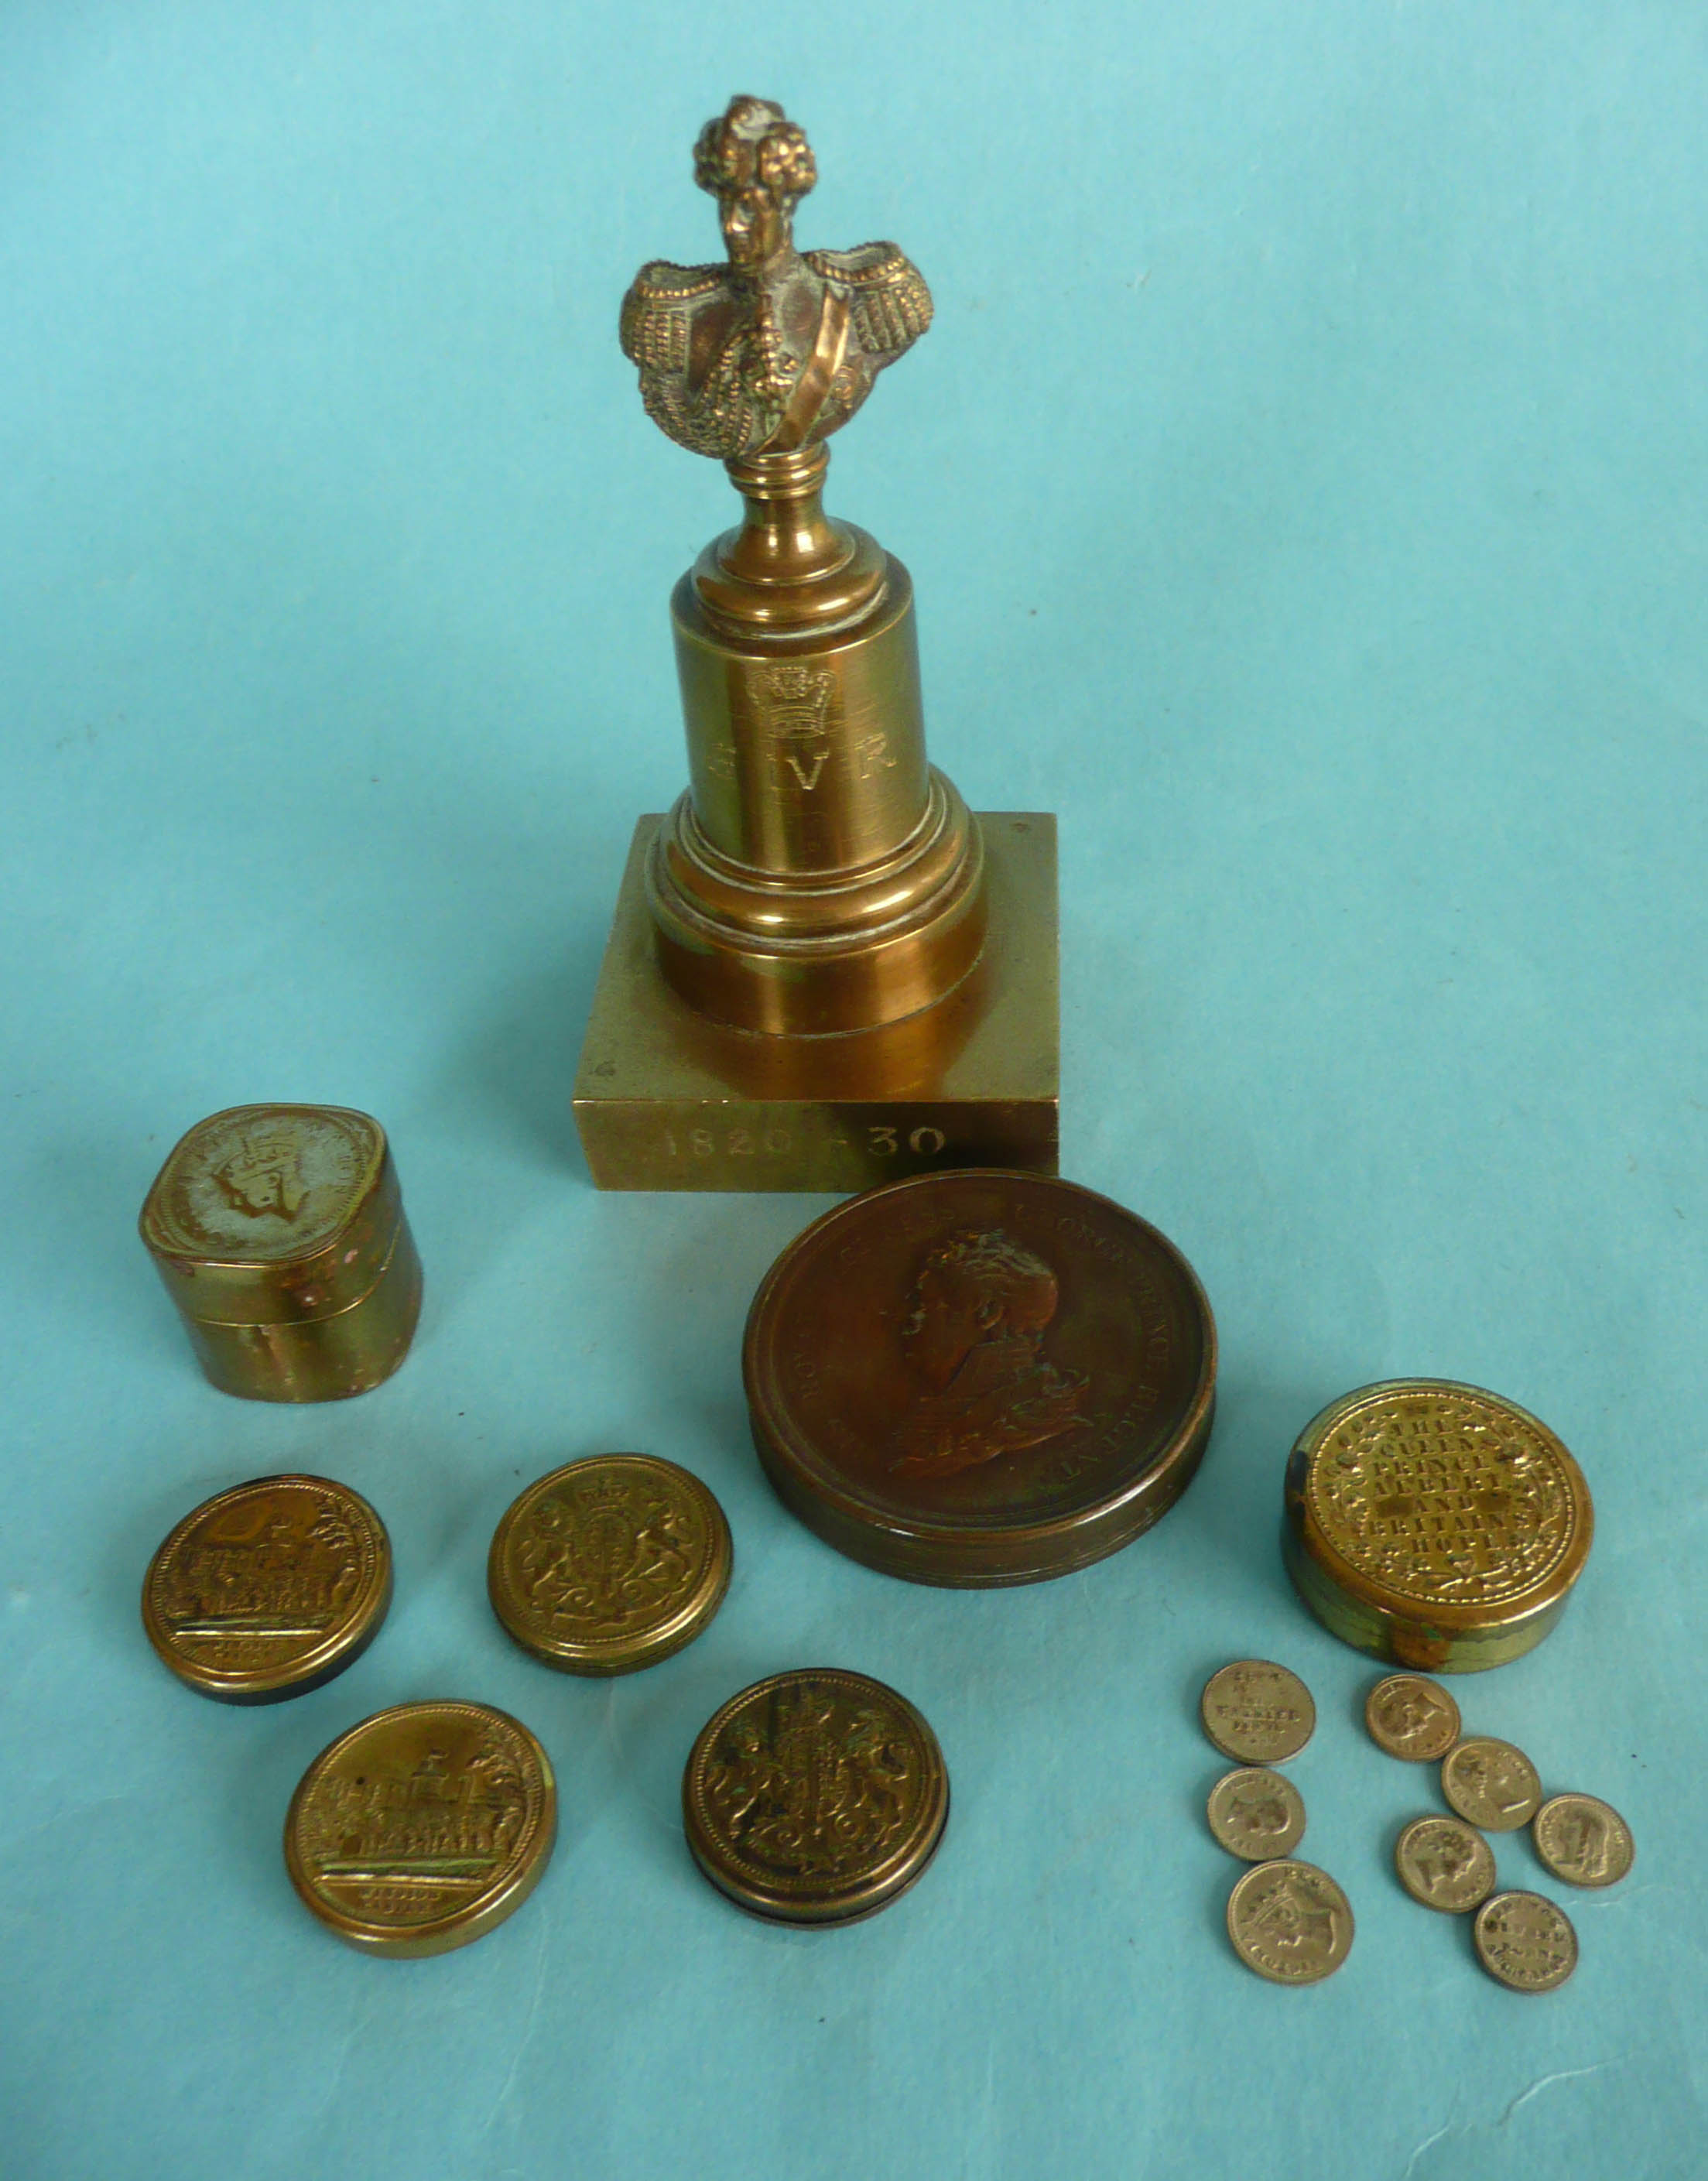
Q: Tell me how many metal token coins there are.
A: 8